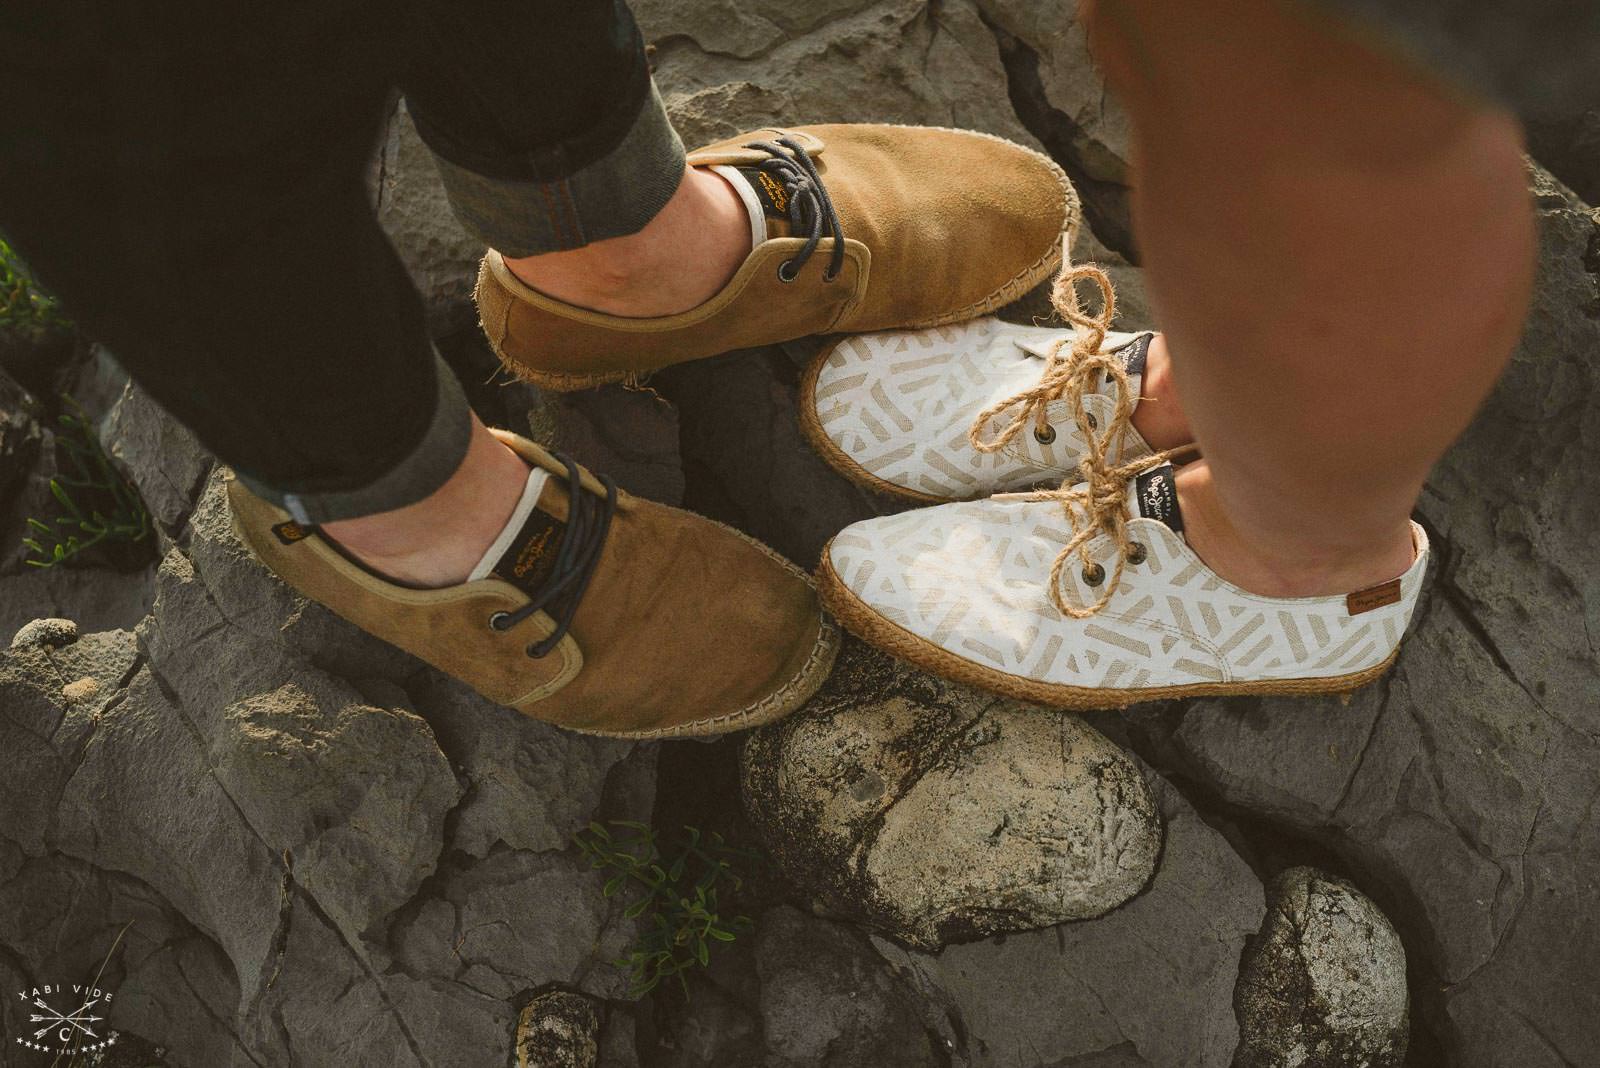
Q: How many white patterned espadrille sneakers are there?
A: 2